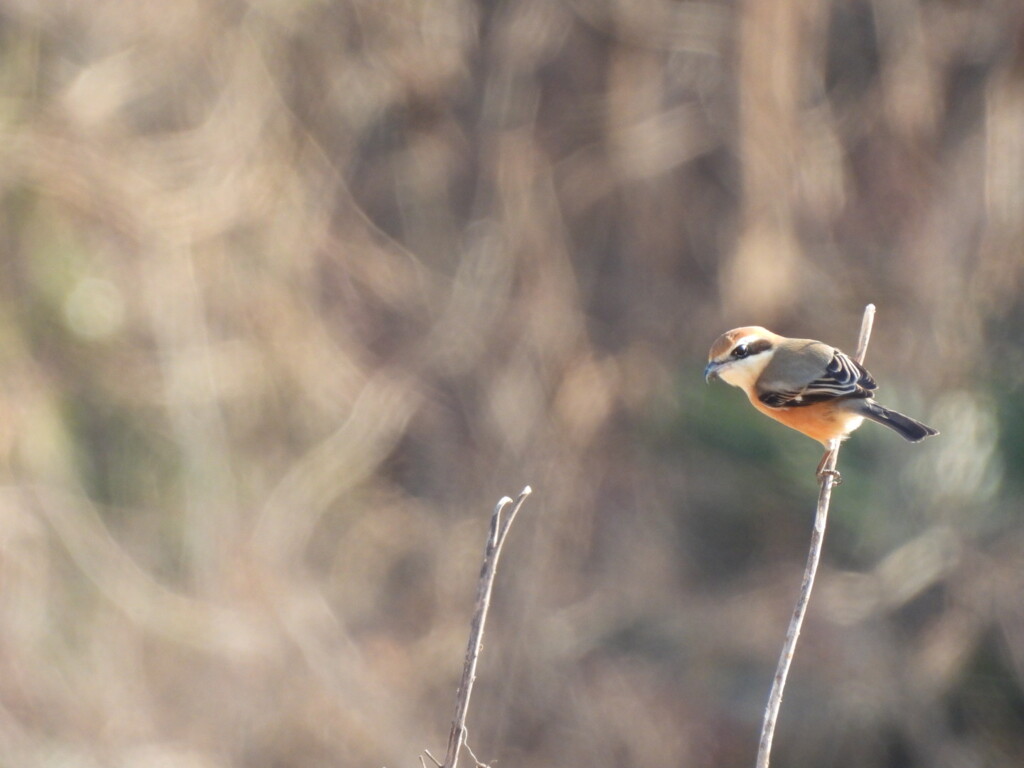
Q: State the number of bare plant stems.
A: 2